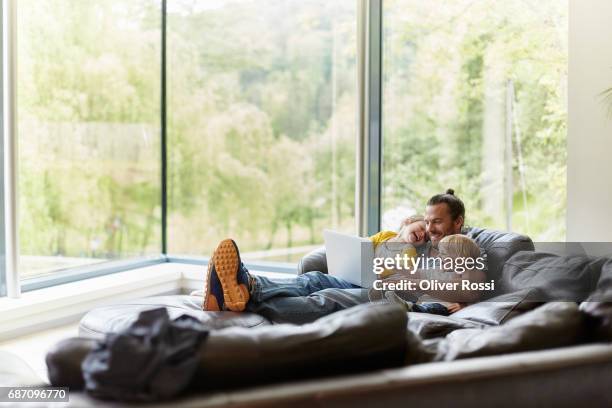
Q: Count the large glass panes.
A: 3